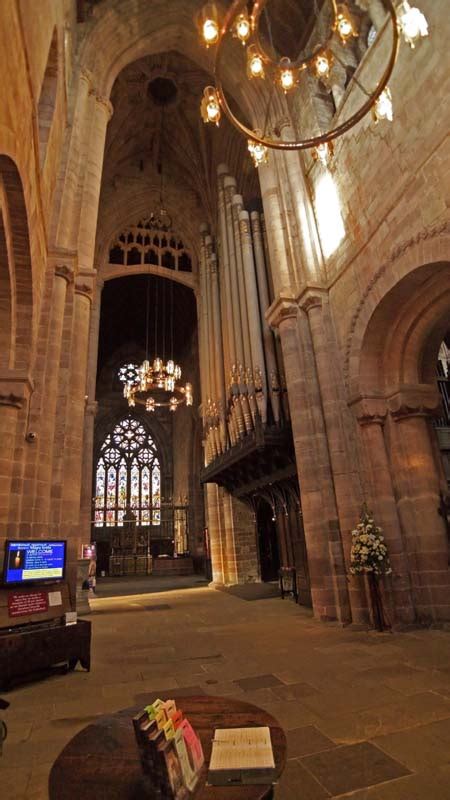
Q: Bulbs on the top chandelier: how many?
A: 11